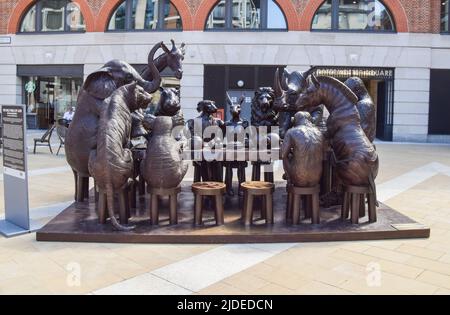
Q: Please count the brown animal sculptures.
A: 12